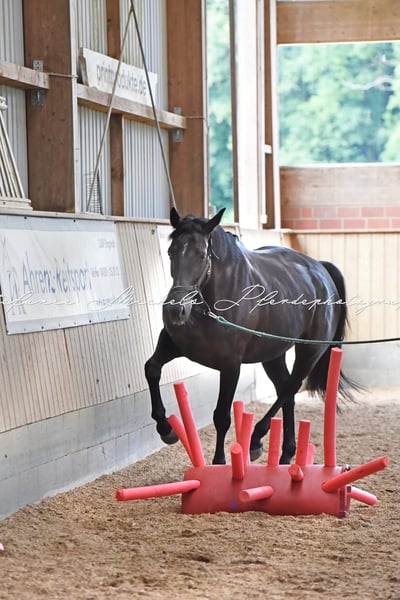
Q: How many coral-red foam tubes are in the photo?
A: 14